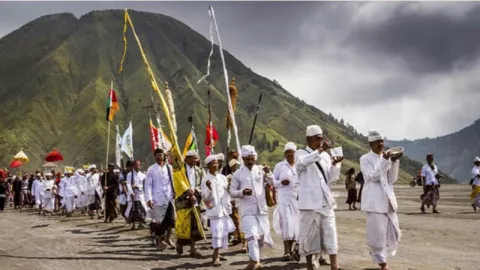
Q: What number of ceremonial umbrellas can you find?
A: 3